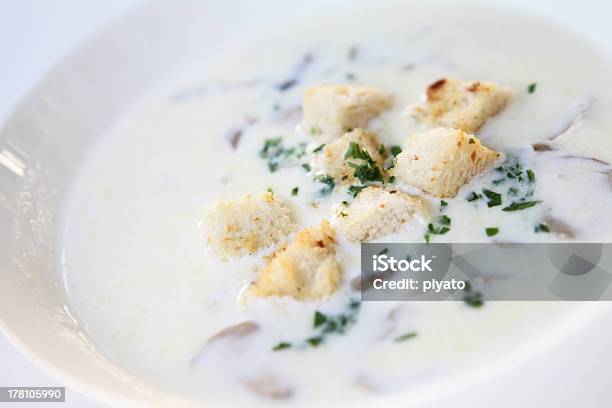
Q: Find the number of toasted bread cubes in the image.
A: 7